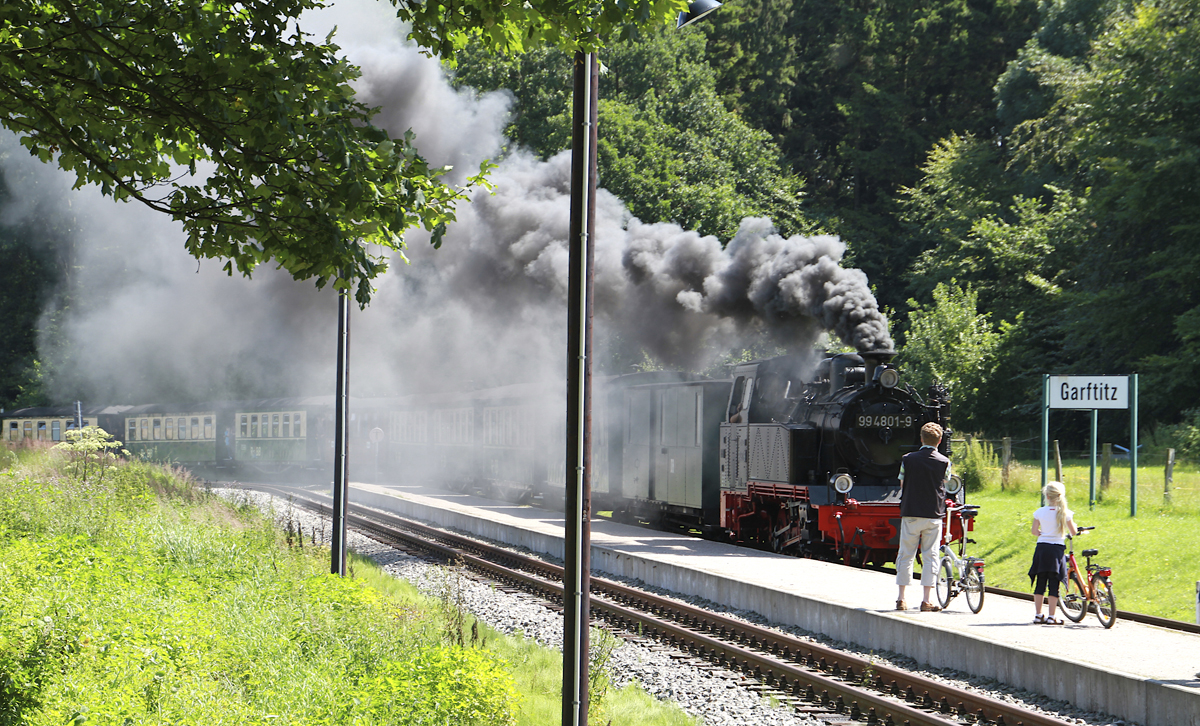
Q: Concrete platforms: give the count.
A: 1